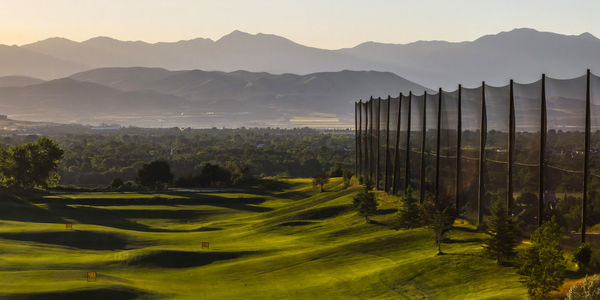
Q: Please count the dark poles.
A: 15